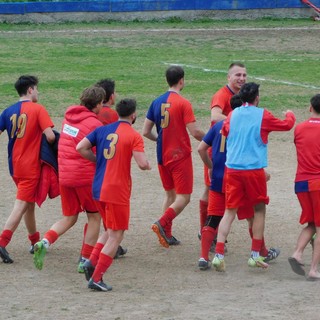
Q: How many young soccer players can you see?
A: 9